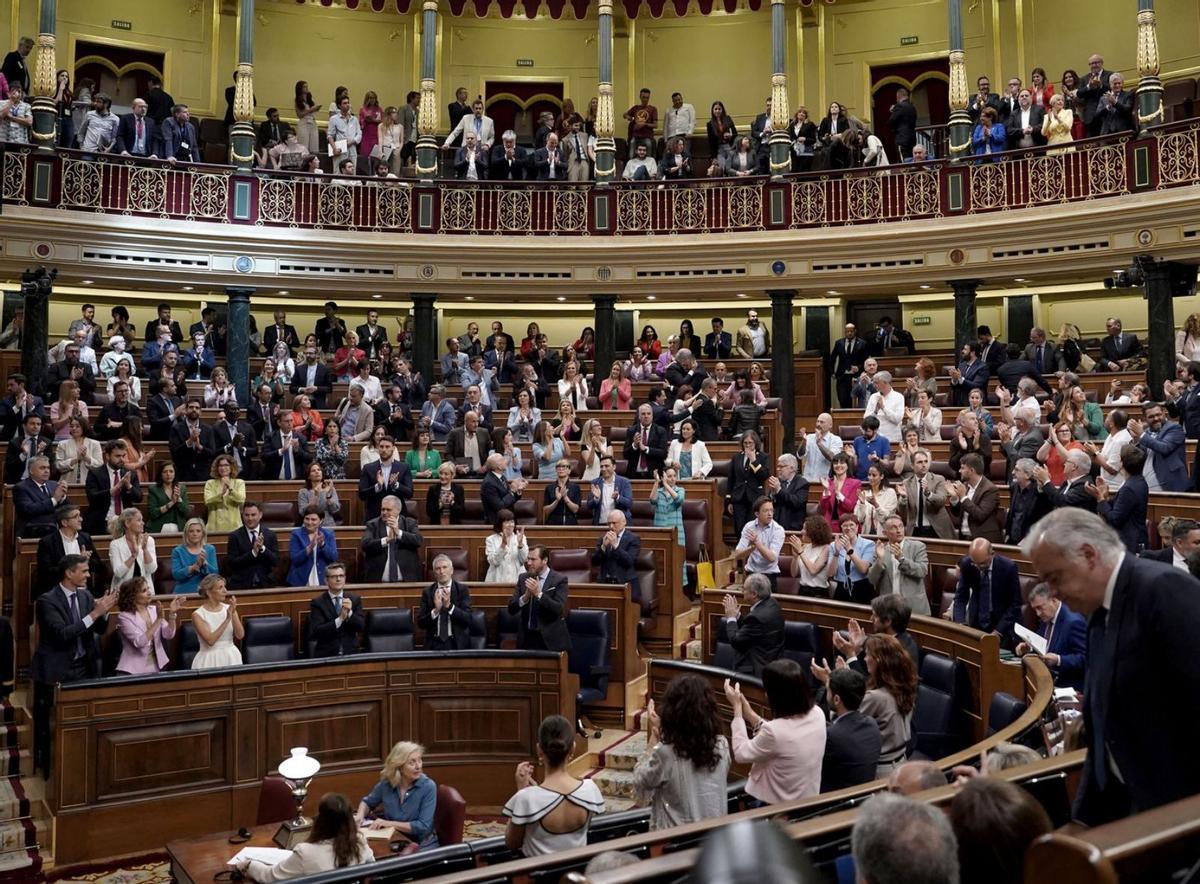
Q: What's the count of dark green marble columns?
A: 7